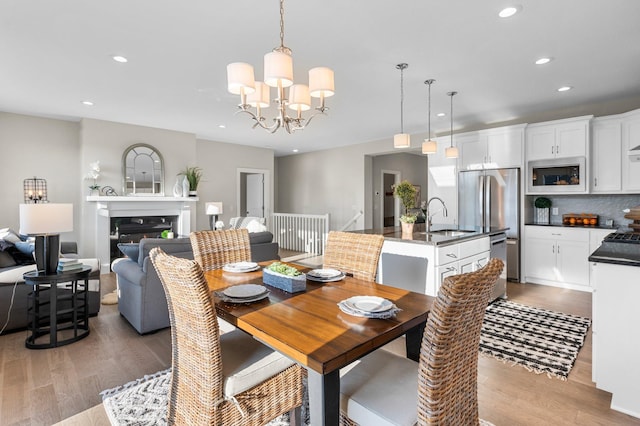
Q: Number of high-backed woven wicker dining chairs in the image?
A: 4